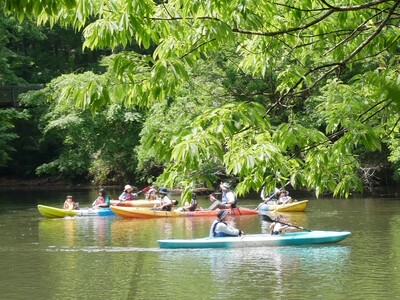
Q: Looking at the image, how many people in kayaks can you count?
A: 11